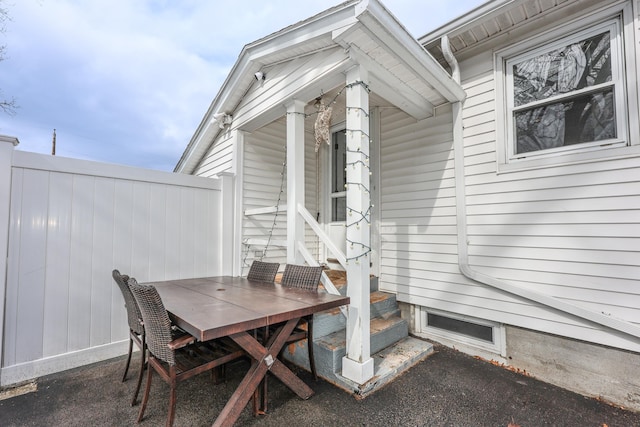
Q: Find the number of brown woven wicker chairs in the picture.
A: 4